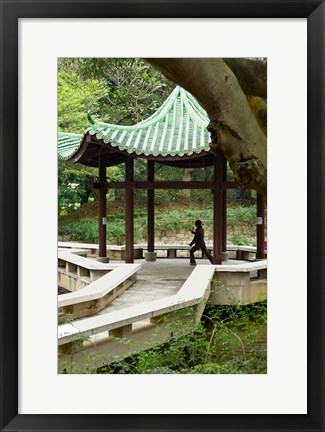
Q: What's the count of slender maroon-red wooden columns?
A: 6